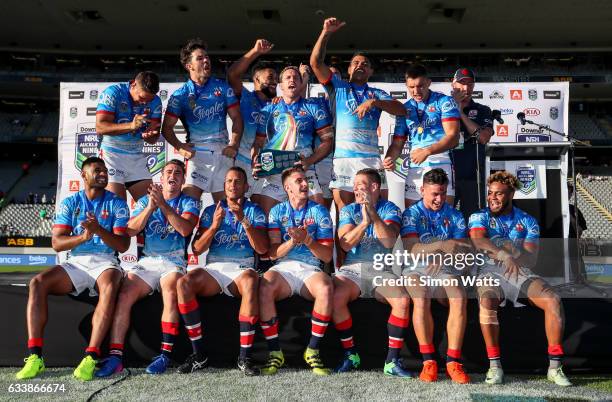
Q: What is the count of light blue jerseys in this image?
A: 13